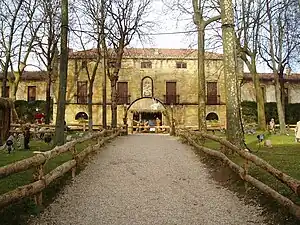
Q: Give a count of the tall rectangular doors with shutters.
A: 4